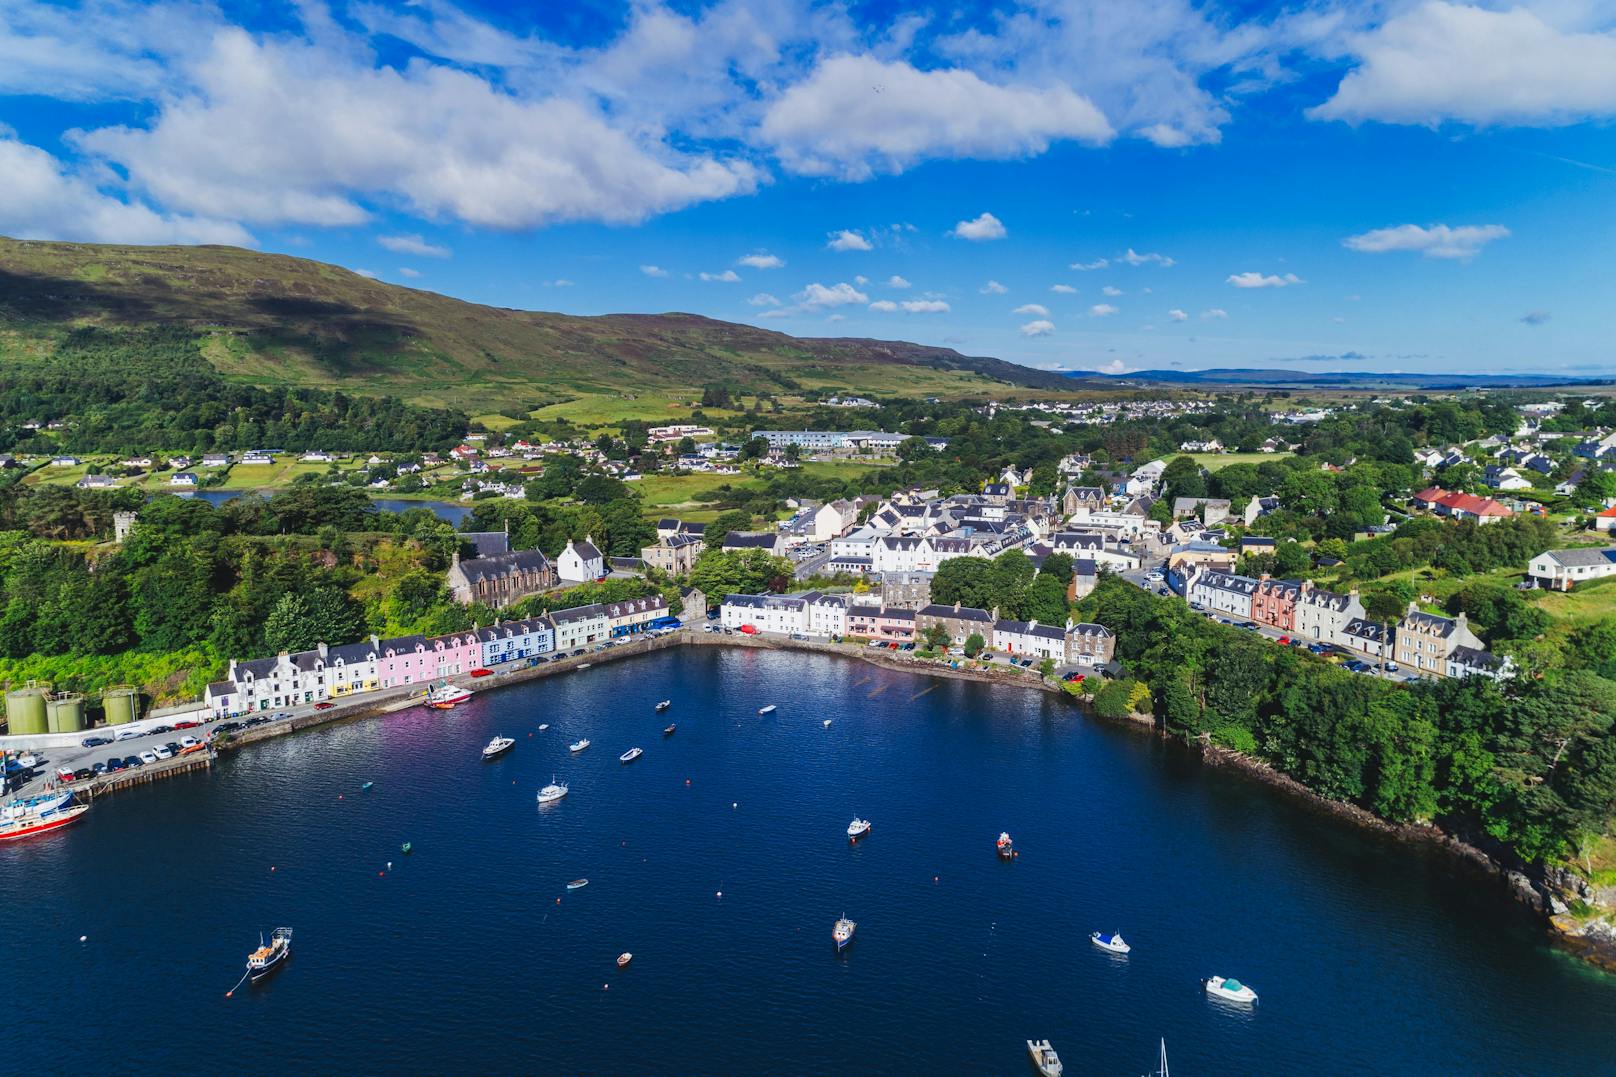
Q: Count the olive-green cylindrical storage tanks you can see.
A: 3